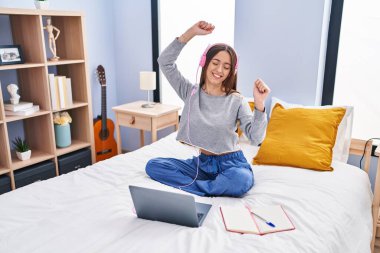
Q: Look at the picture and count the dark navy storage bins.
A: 3